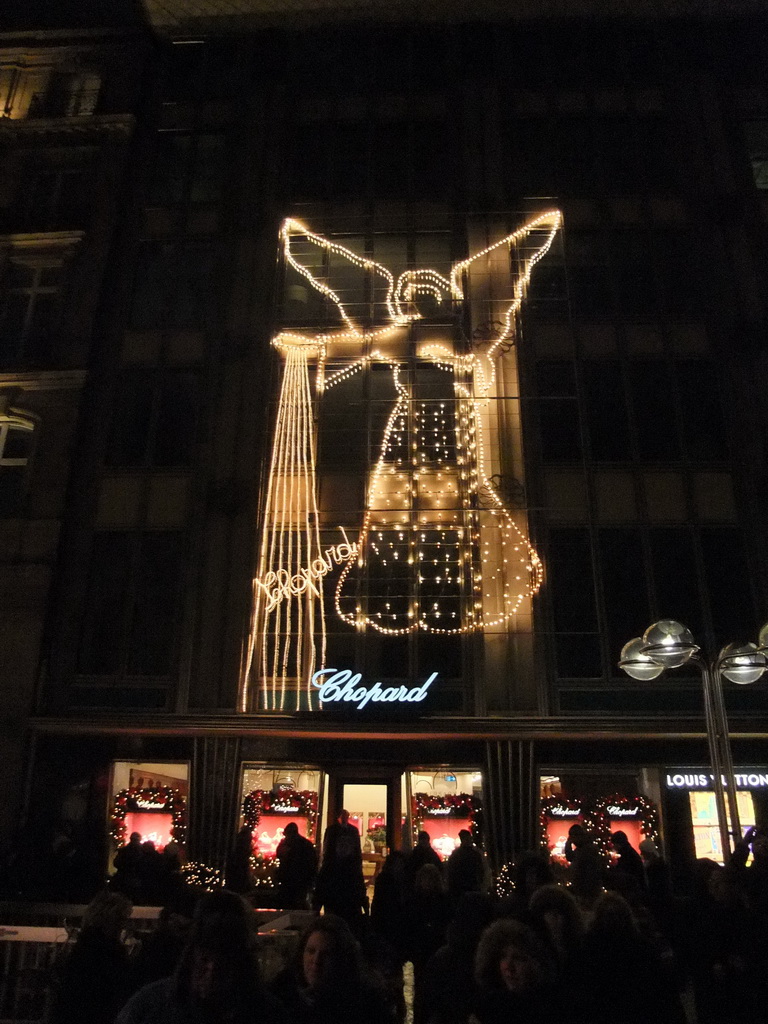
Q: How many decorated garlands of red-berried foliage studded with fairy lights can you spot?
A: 5